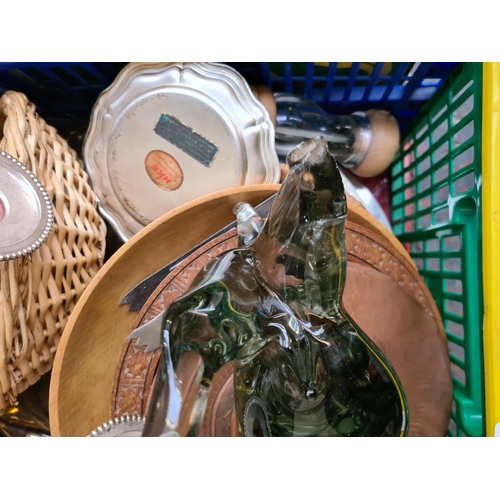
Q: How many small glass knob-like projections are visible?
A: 1